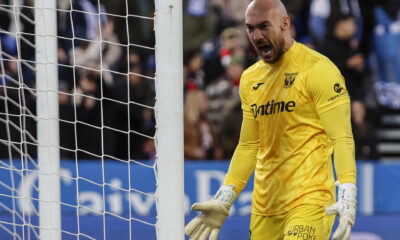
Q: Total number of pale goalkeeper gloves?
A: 2